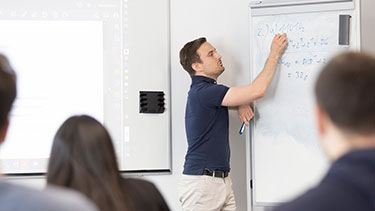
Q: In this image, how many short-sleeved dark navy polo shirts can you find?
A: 1